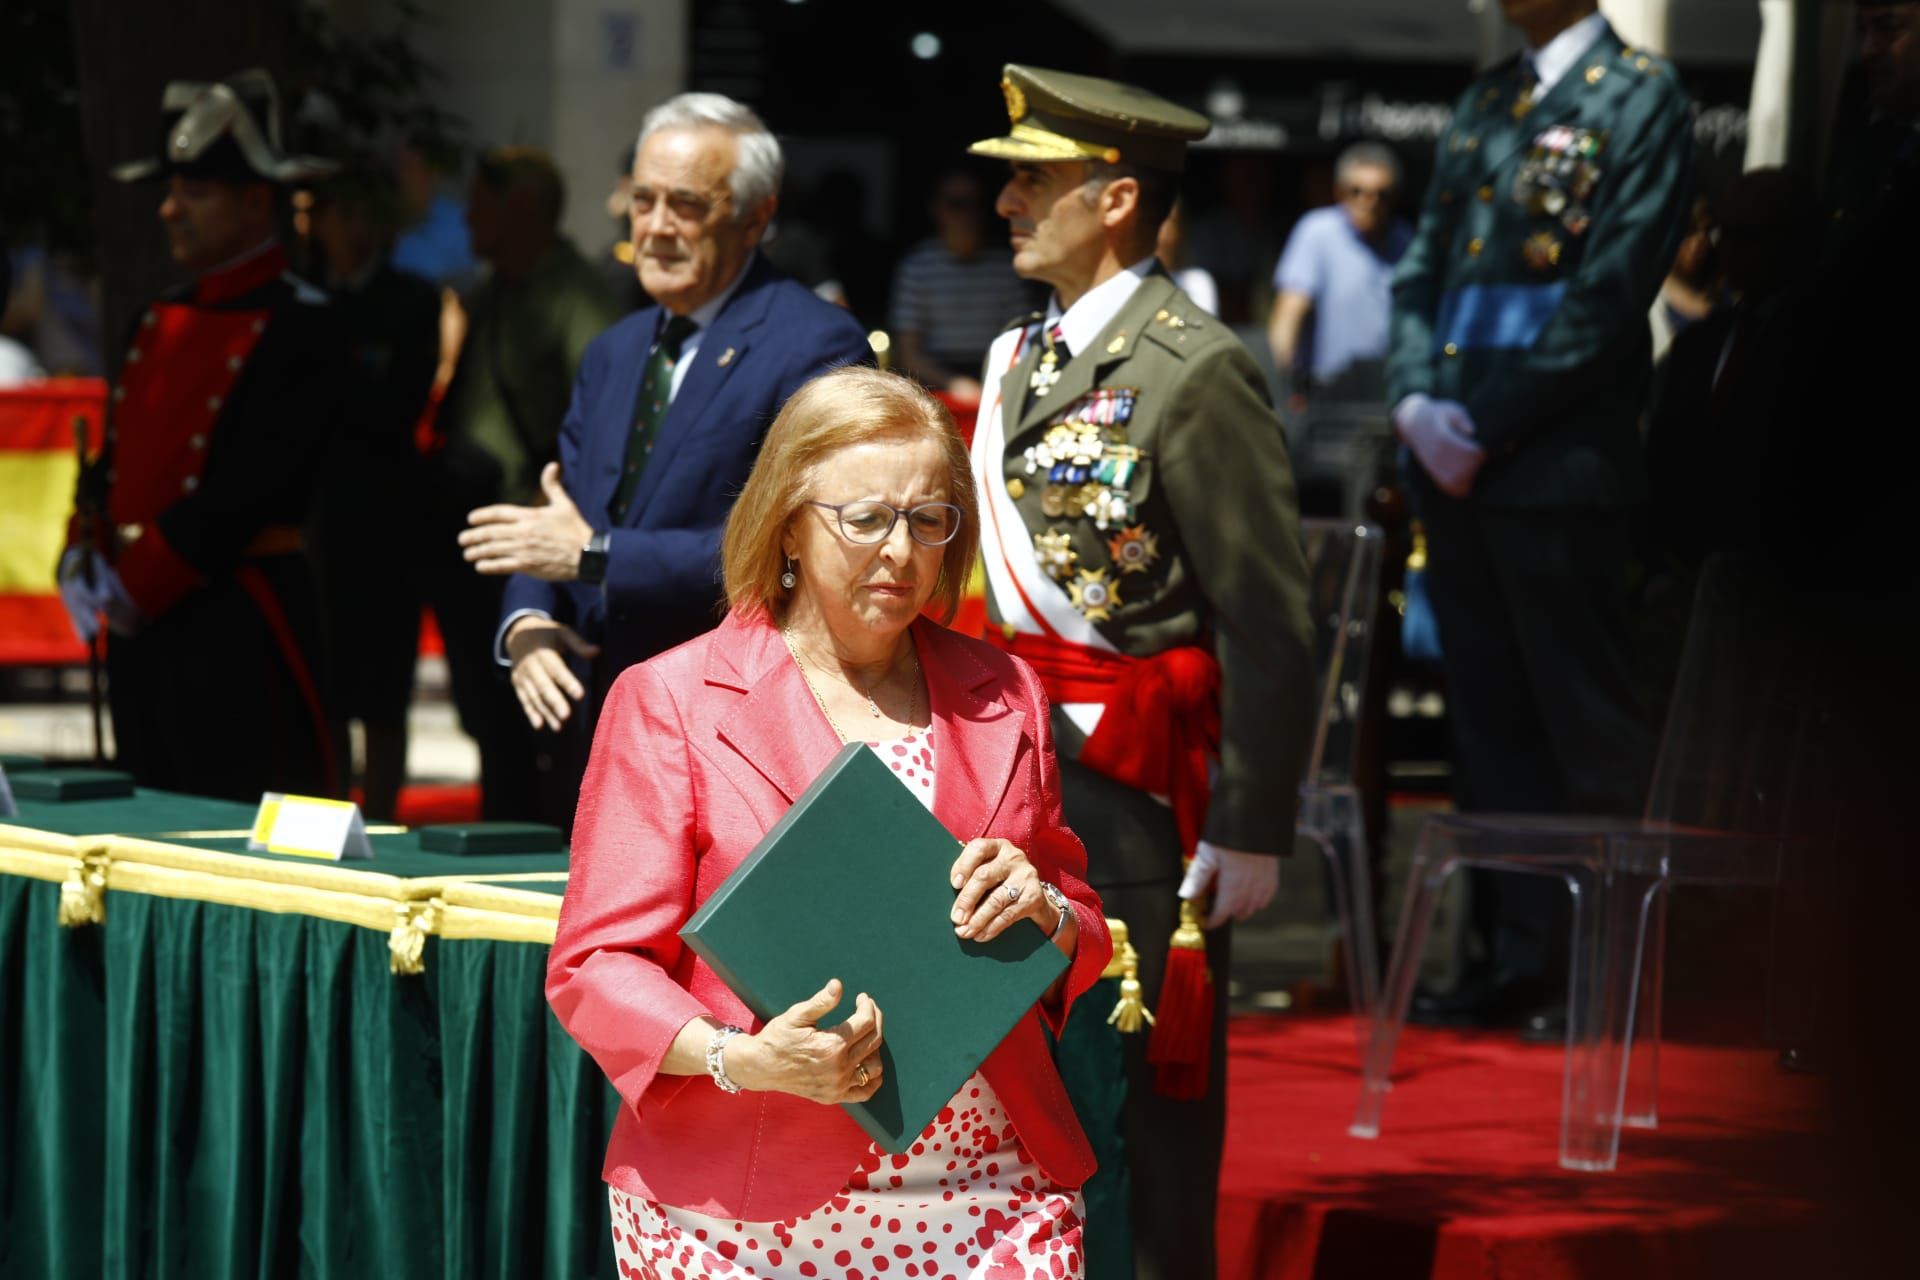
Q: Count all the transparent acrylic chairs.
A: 2